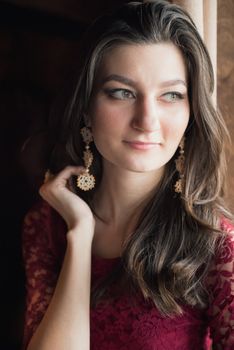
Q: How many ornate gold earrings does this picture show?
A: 2